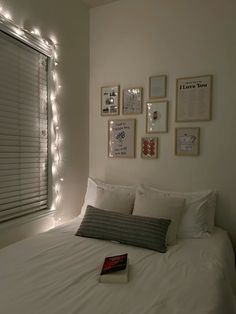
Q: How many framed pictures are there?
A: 8